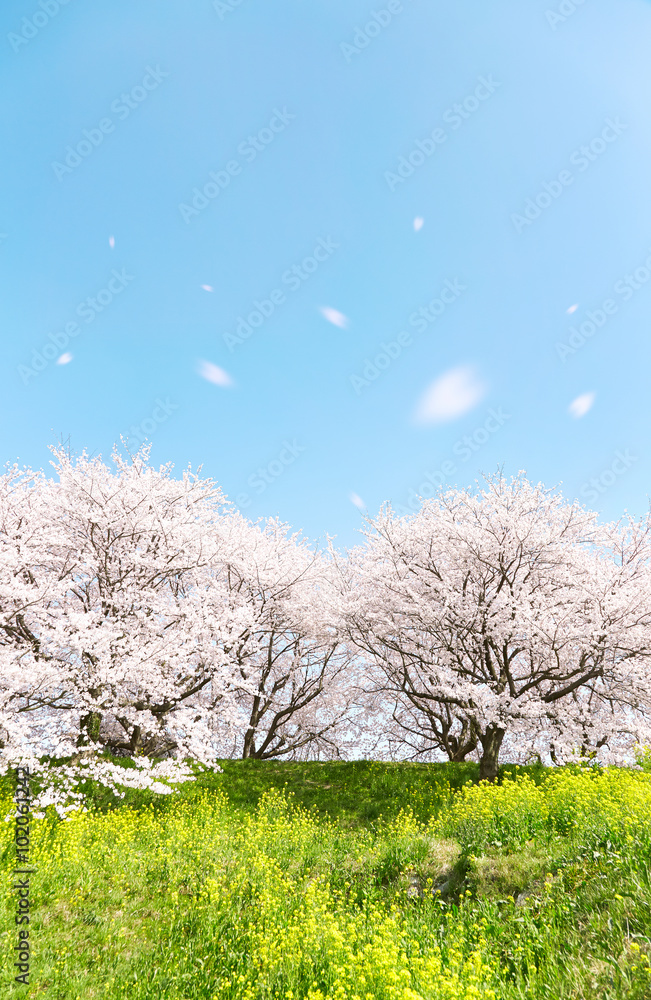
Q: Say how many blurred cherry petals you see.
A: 10